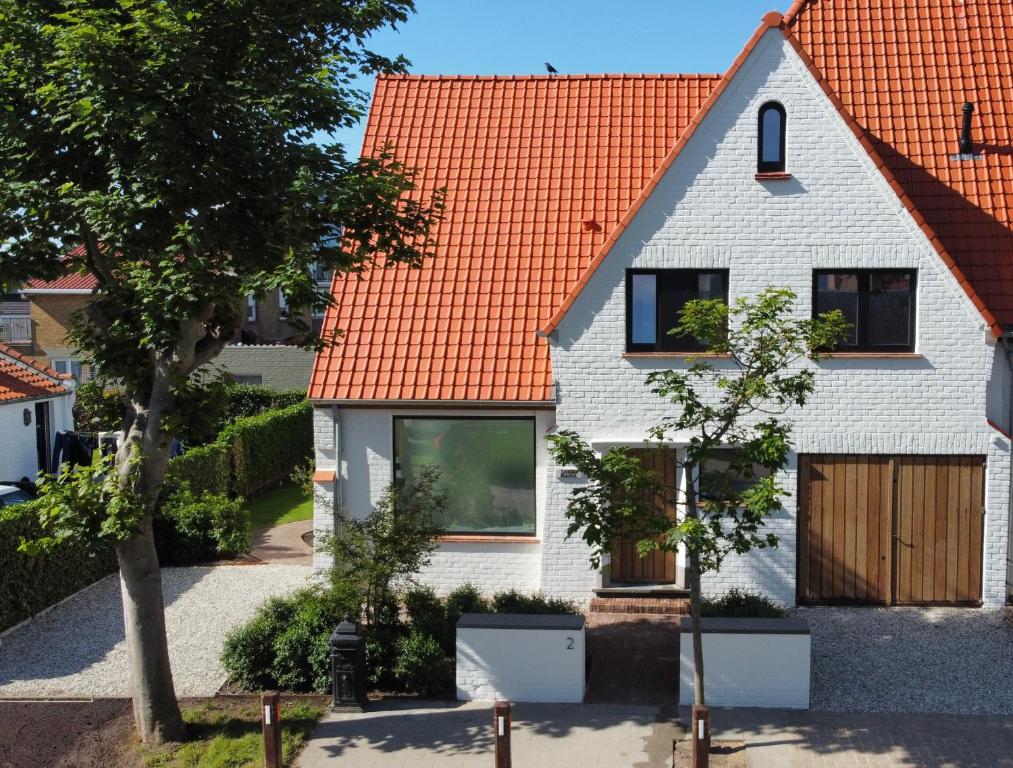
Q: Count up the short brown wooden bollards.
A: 3